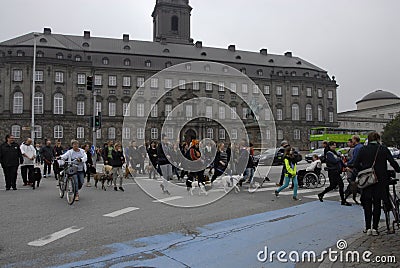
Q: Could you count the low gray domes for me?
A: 1